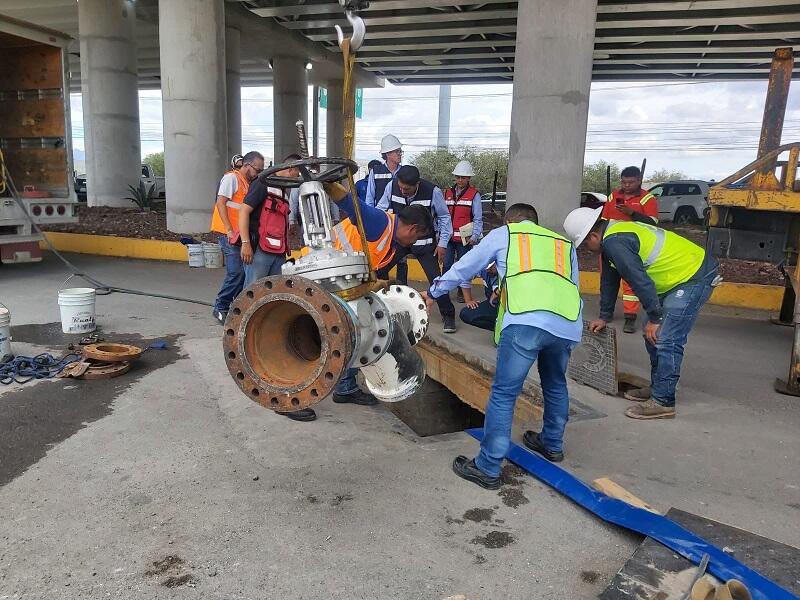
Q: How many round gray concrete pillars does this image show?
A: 6